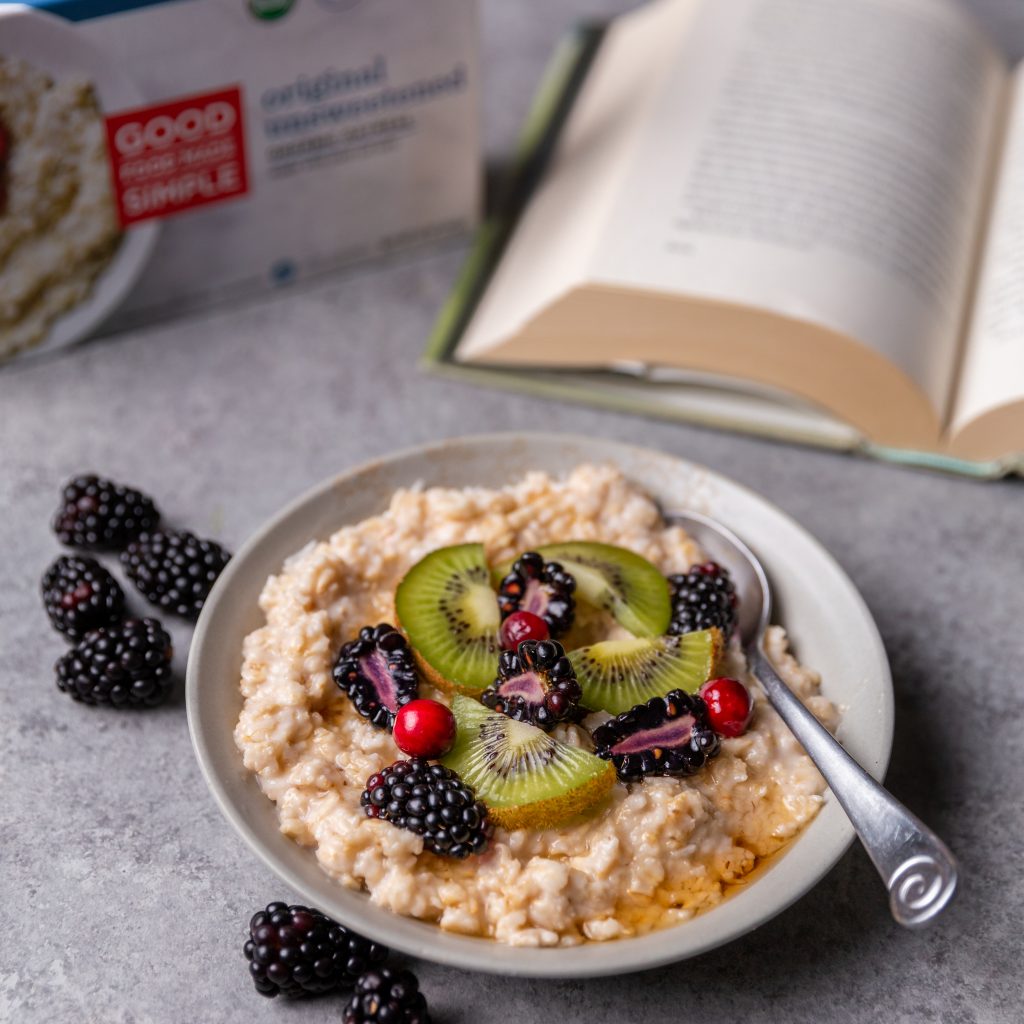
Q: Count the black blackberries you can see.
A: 12